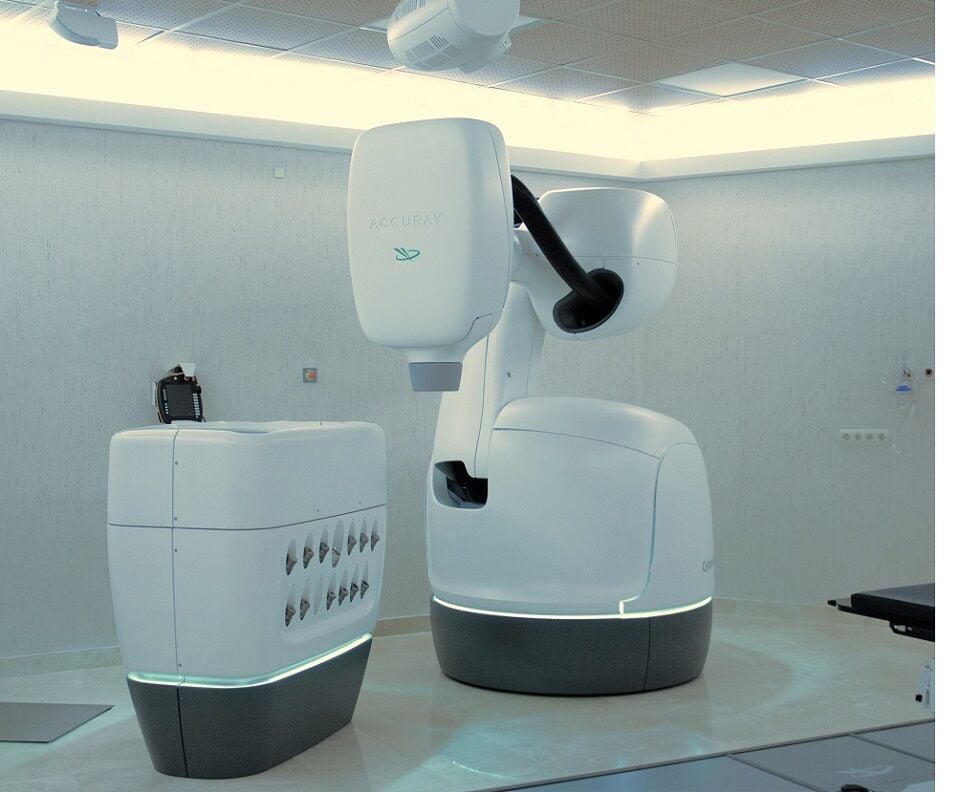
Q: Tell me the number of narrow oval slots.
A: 14